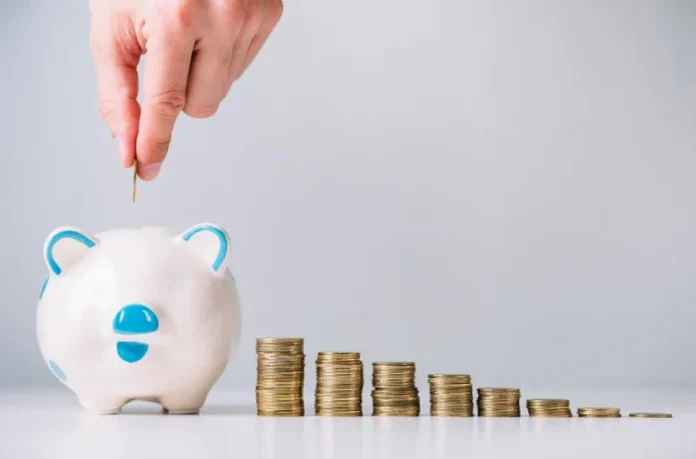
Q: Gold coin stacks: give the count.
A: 8